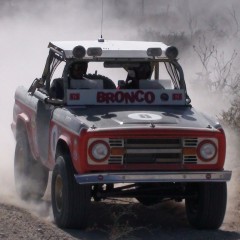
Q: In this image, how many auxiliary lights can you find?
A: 4